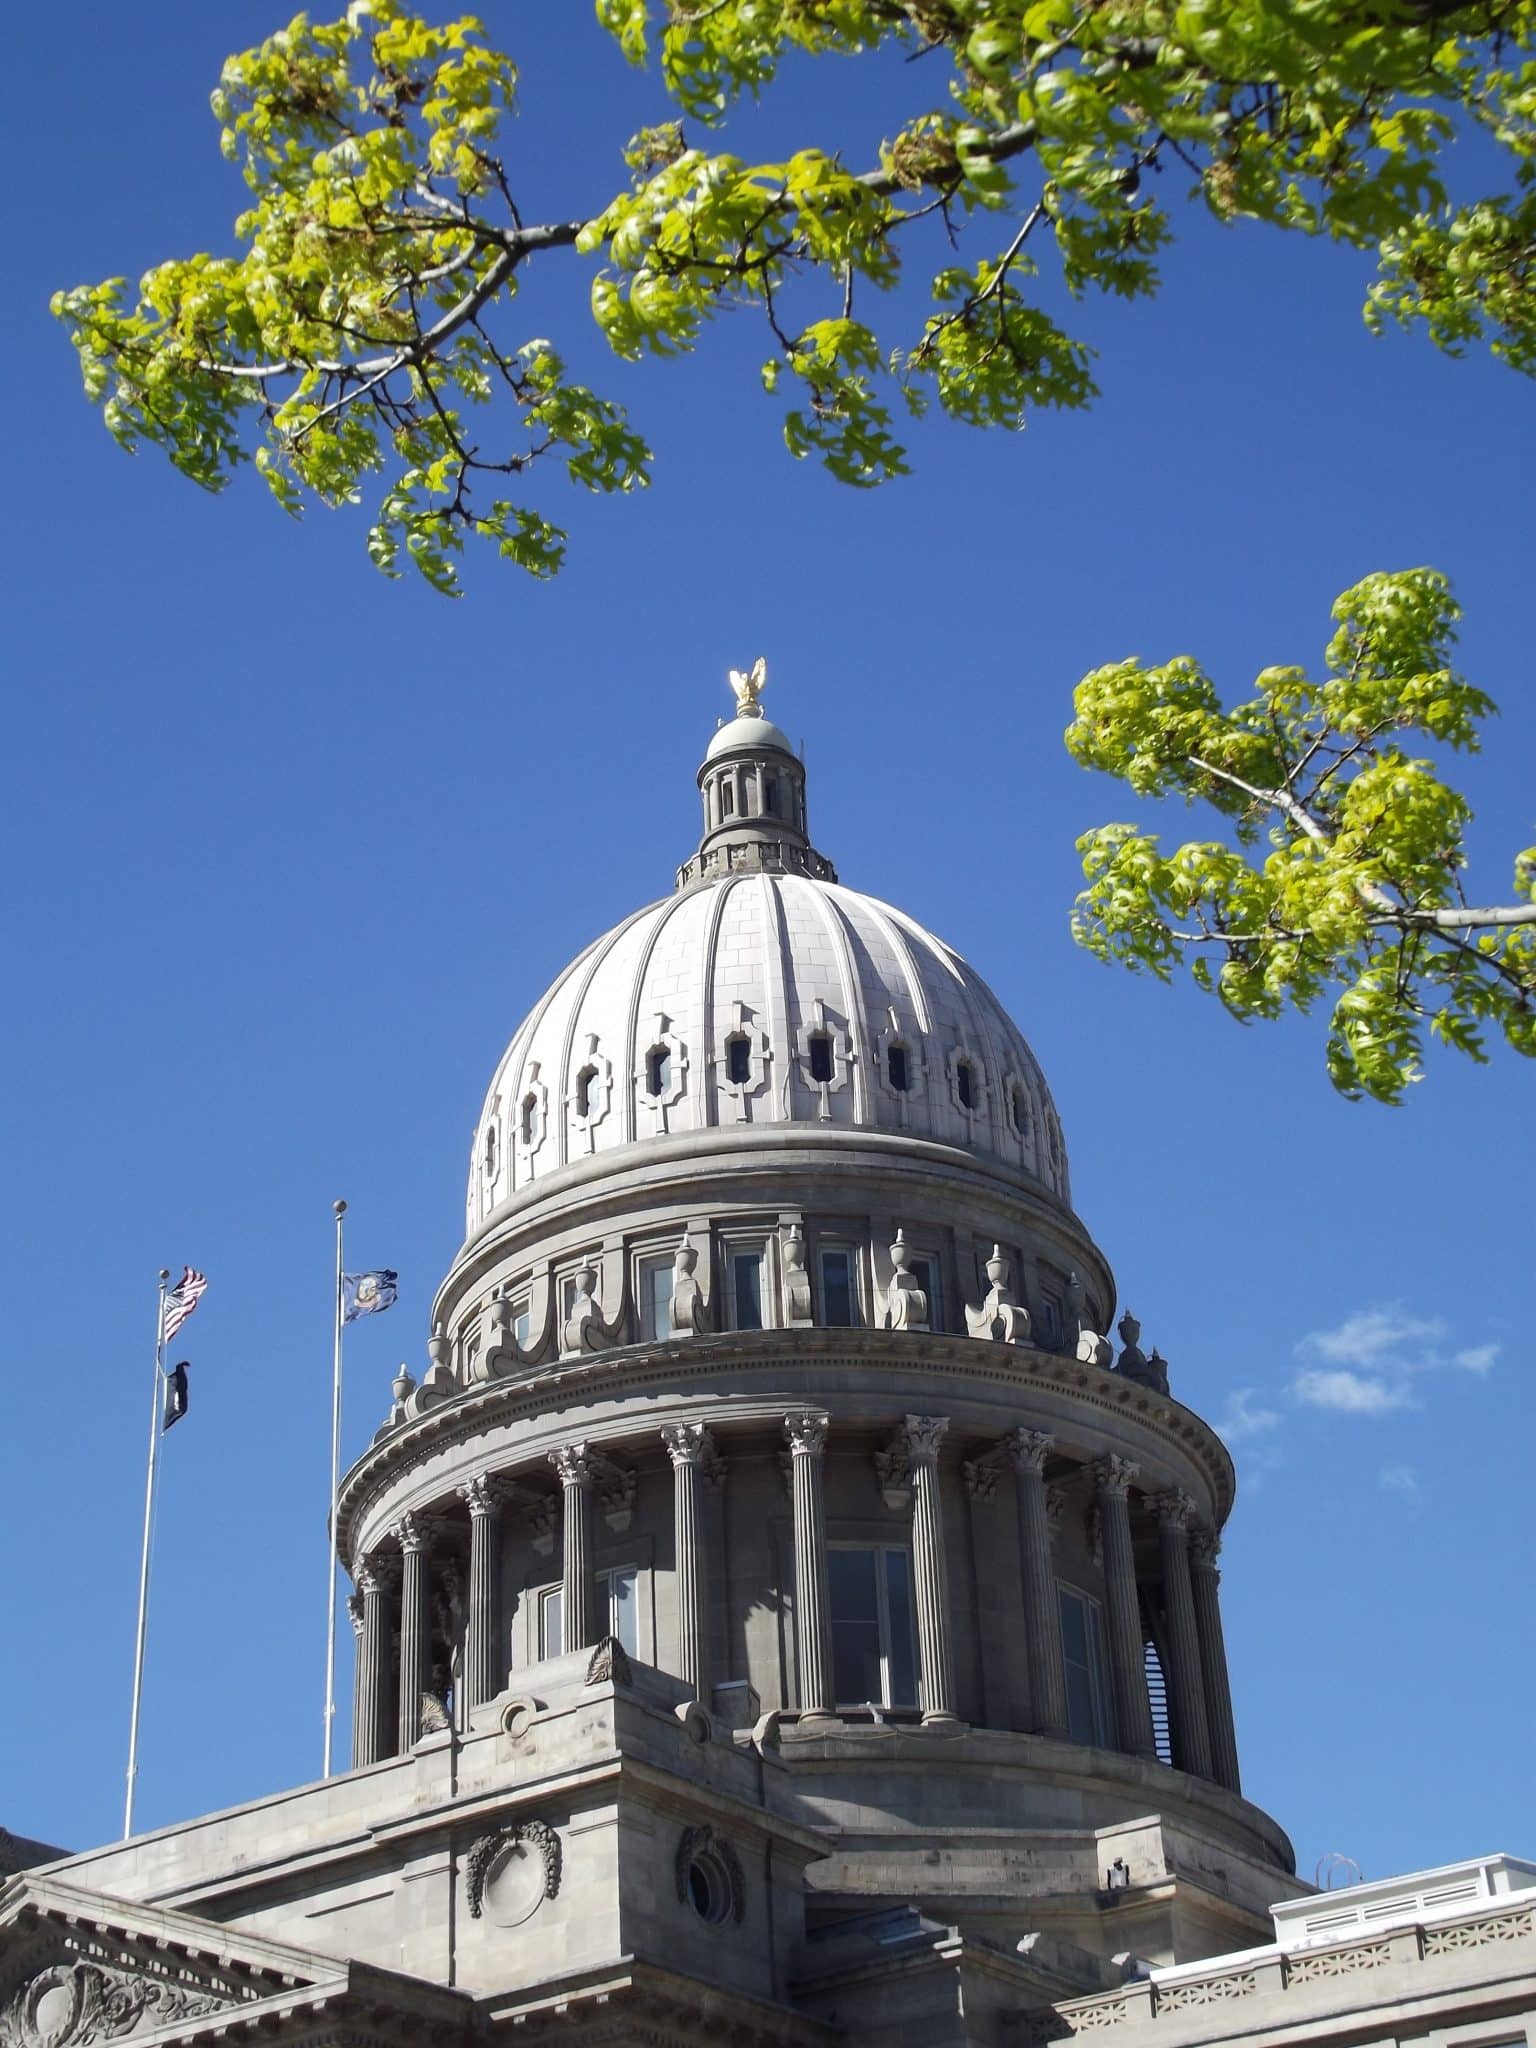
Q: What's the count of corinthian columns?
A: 12